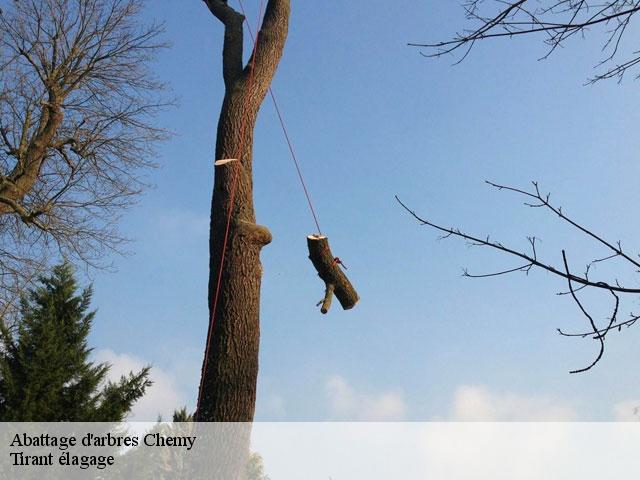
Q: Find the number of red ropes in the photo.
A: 2